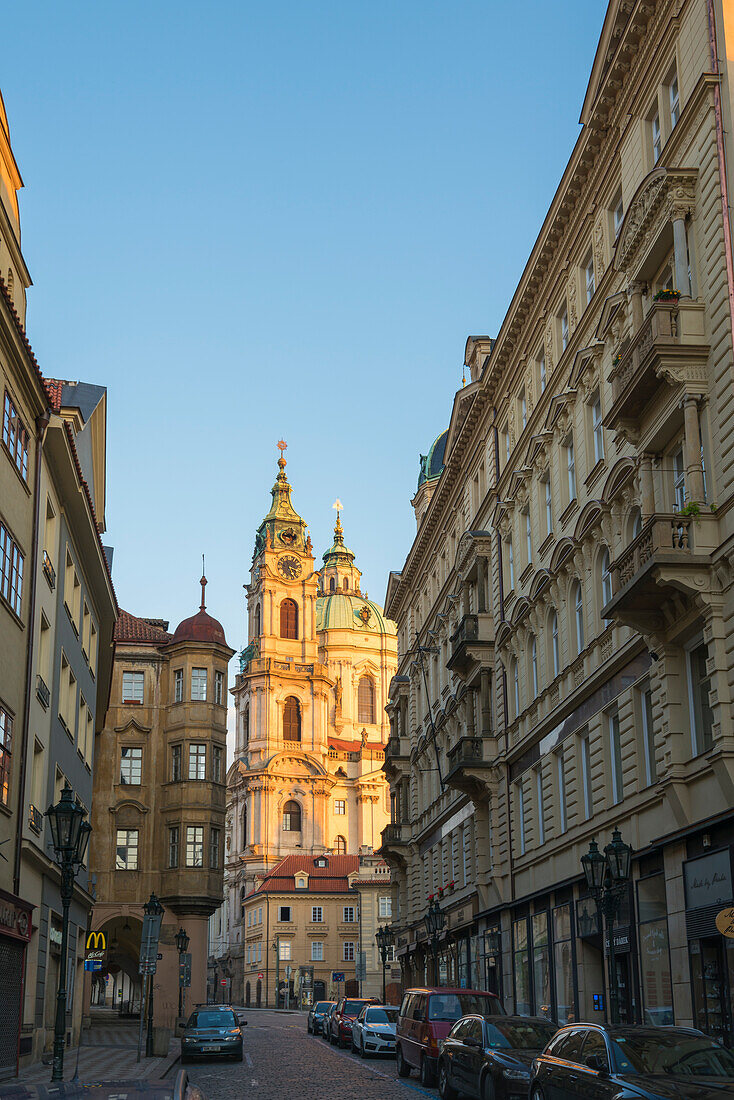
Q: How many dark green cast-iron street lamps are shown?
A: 6